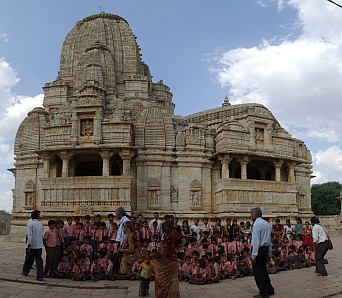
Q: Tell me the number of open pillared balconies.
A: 2